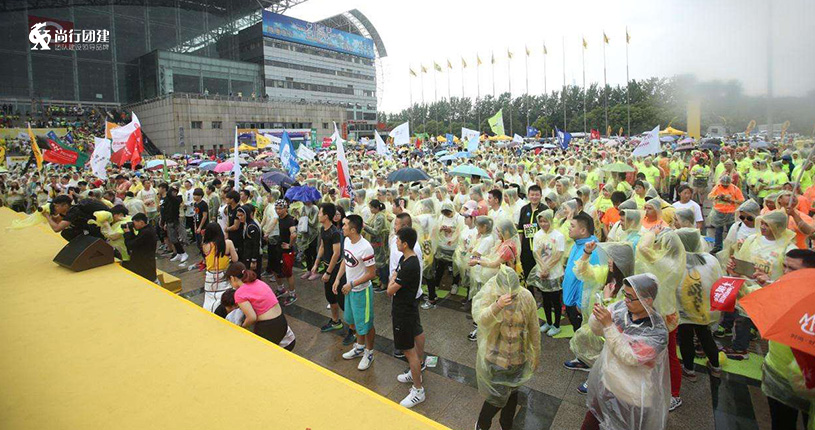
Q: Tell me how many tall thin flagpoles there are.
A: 14